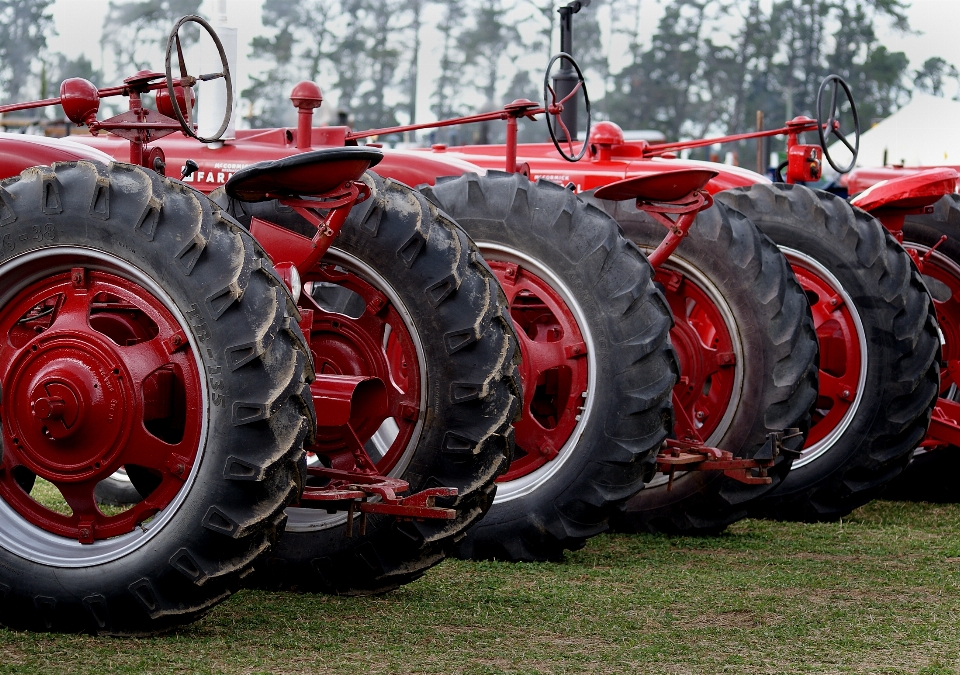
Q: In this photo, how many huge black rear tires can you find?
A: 6